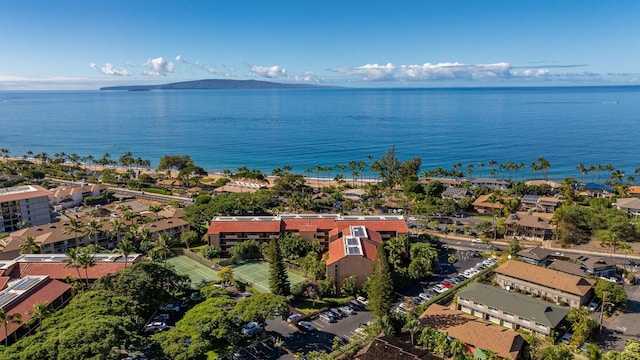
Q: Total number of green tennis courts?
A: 2